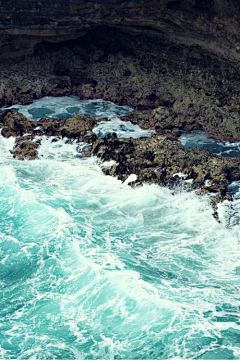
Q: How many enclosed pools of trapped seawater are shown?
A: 3